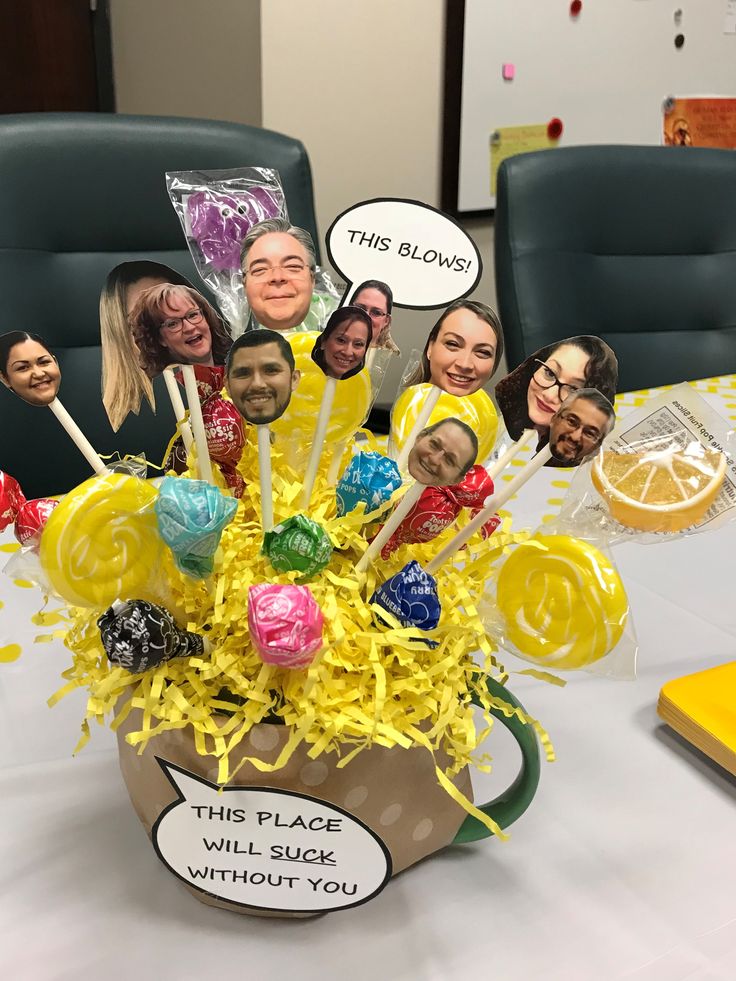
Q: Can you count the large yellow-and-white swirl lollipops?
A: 4